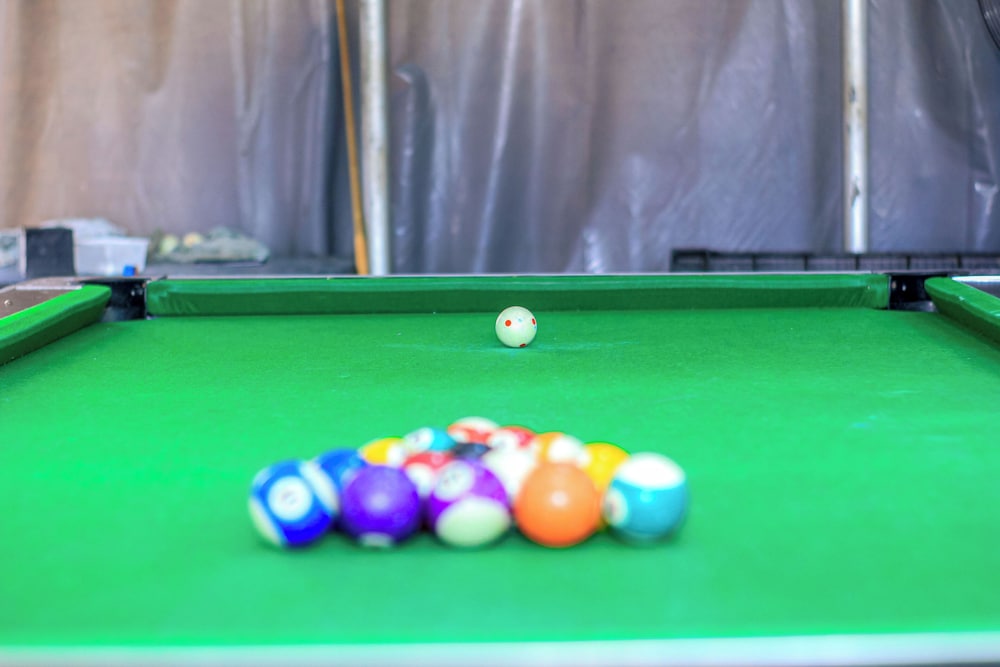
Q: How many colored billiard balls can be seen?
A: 15